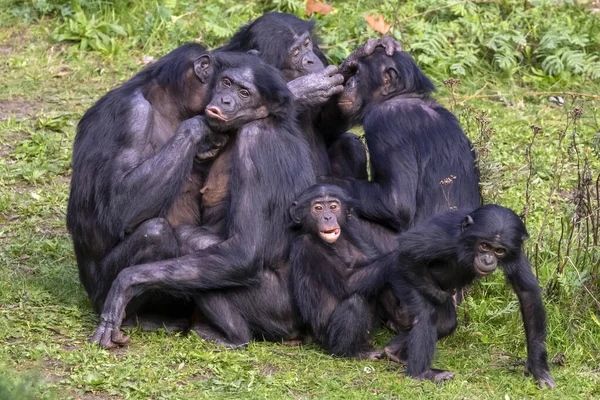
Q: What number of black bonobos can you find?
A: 6